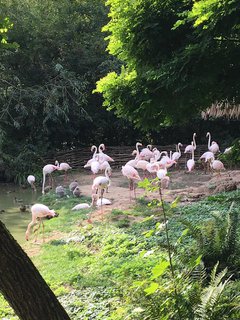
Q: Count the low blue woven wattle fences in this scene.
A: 0